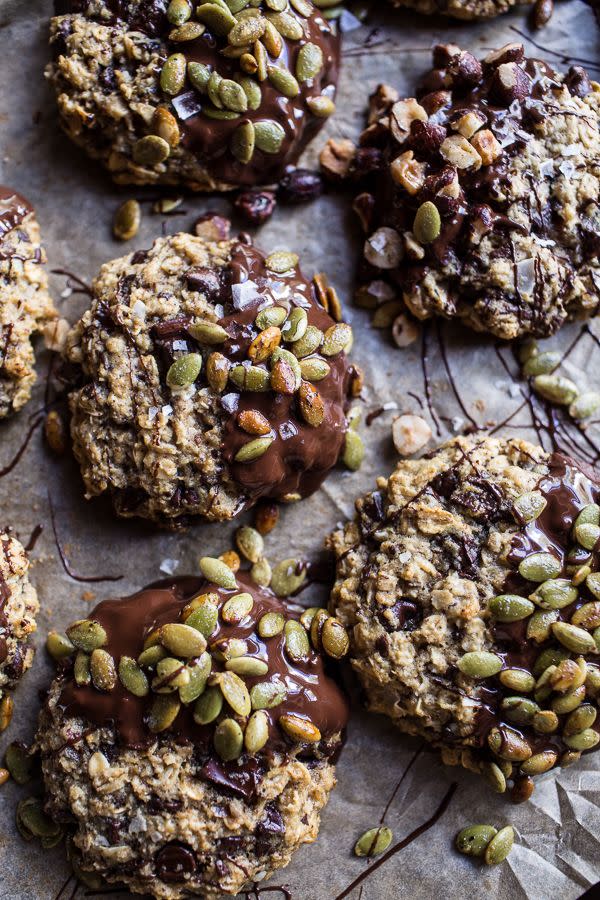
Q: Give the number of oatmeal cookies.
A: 8